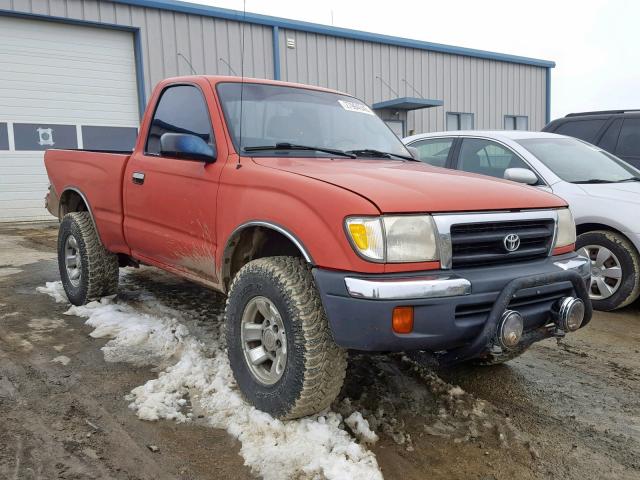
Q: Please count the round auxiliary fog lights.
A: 2